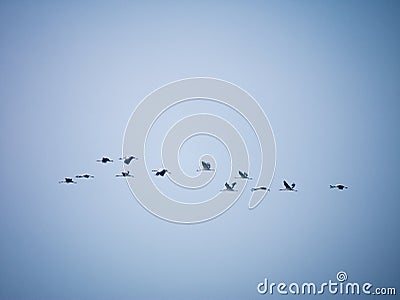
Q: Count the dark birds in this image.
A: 12